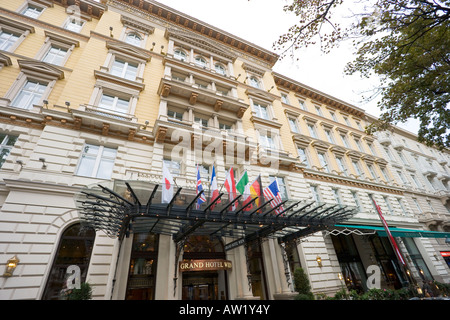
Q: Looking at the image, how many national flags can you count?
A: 7